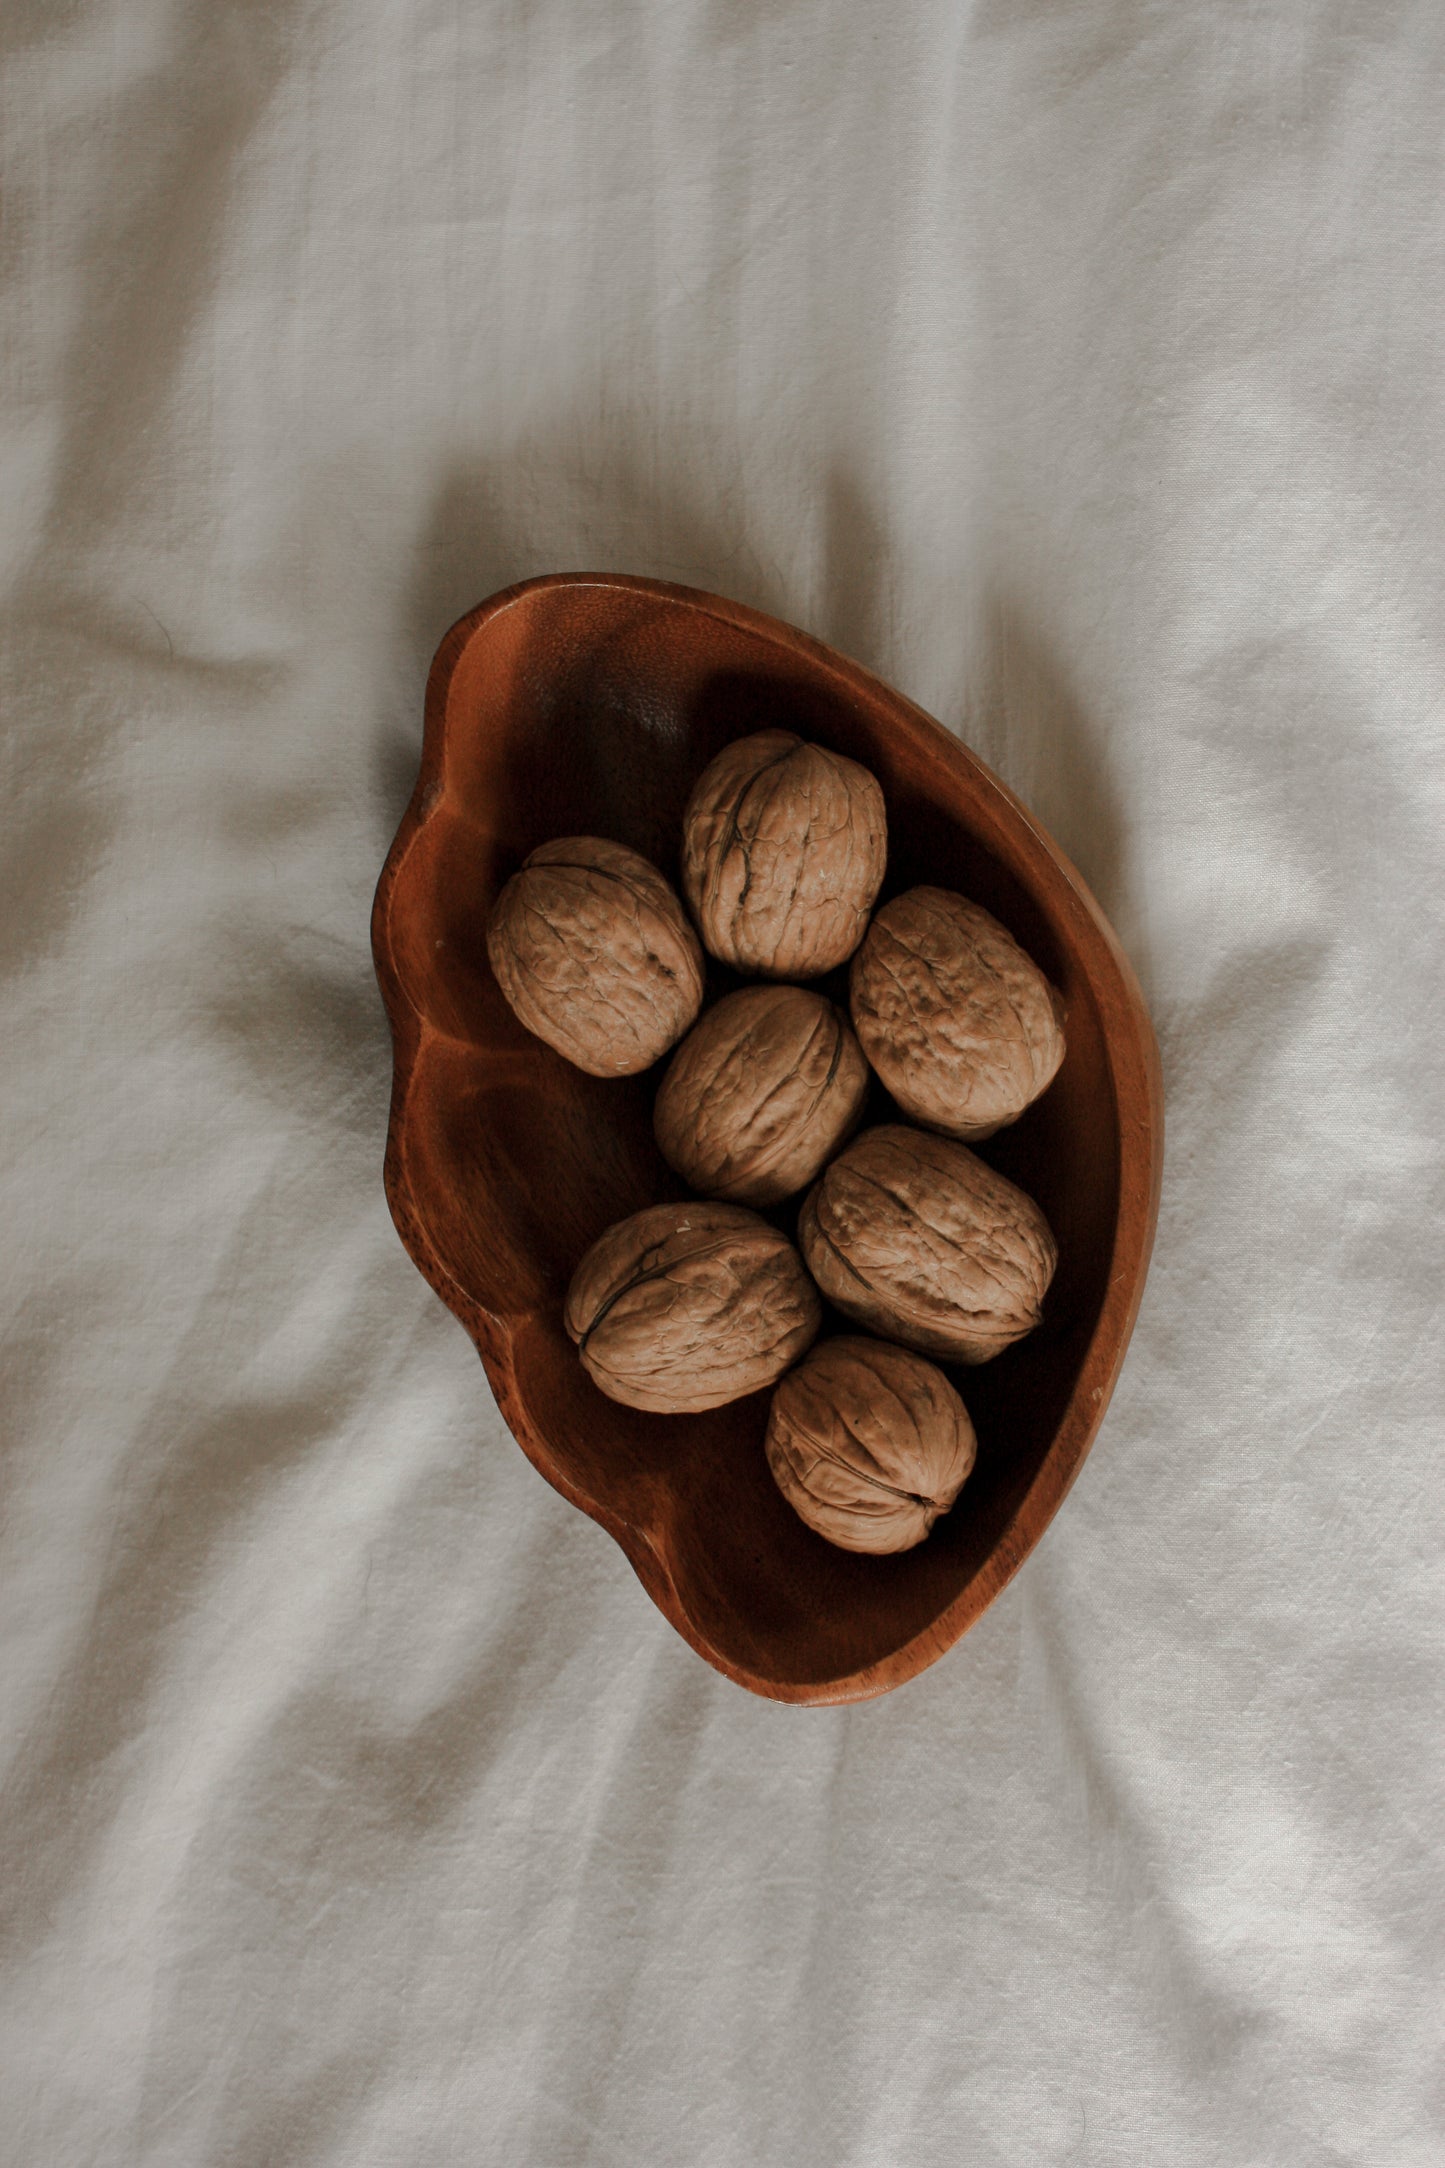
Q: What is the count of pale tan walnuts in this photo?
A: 7